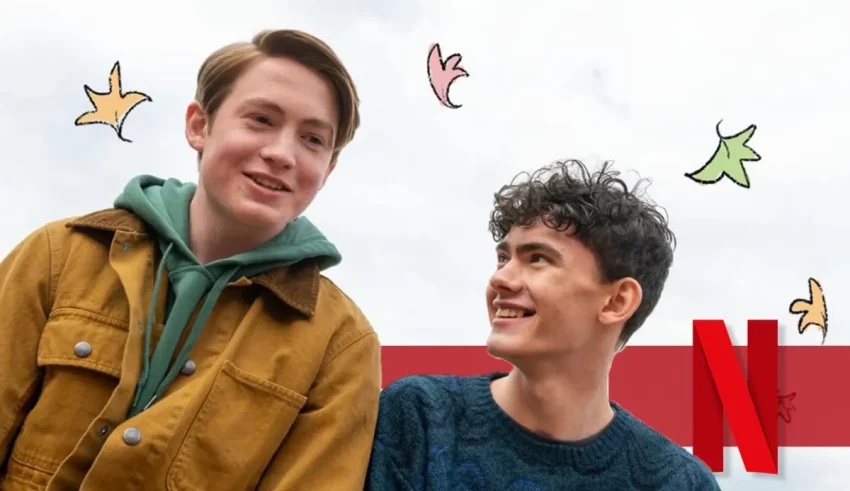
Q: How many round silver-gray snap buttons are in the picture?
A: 3